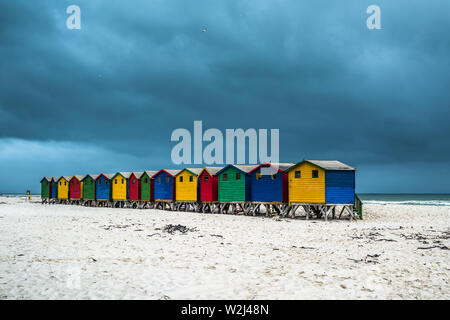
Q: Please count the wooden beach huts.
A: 15